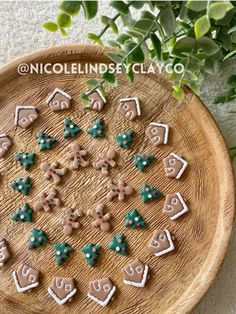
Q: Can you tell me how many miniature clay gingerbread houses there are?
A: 14